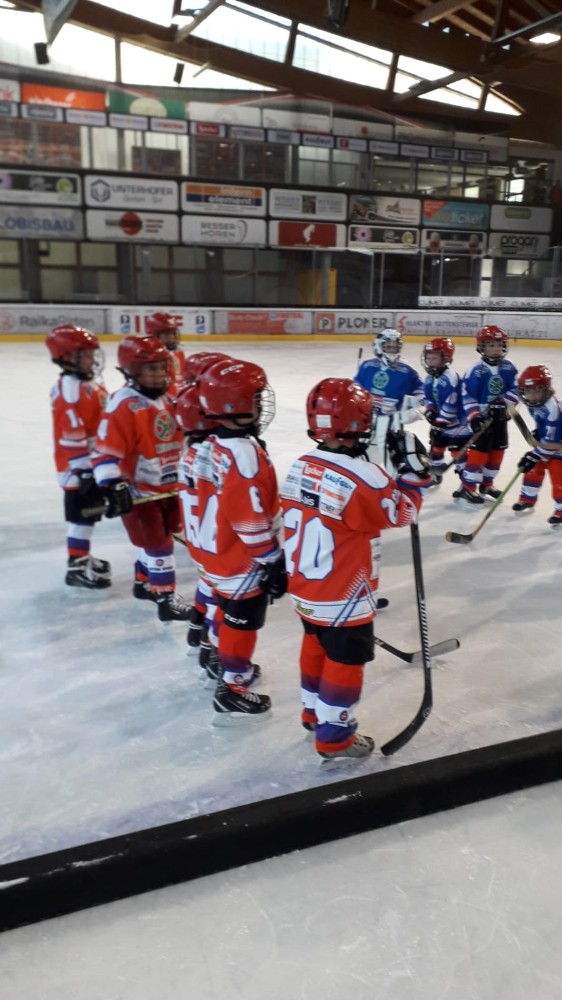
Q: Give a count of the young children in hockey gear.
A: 11